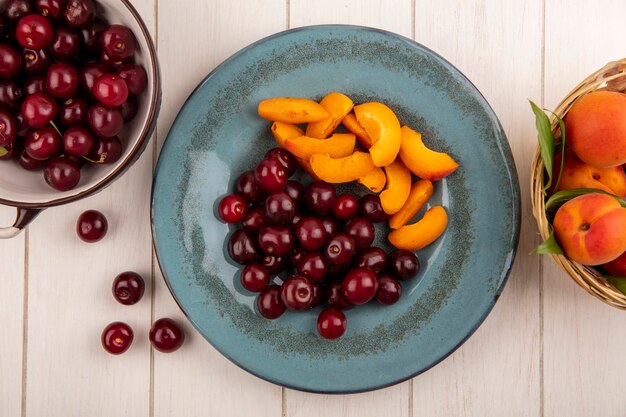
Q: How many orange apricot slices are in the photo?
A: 12